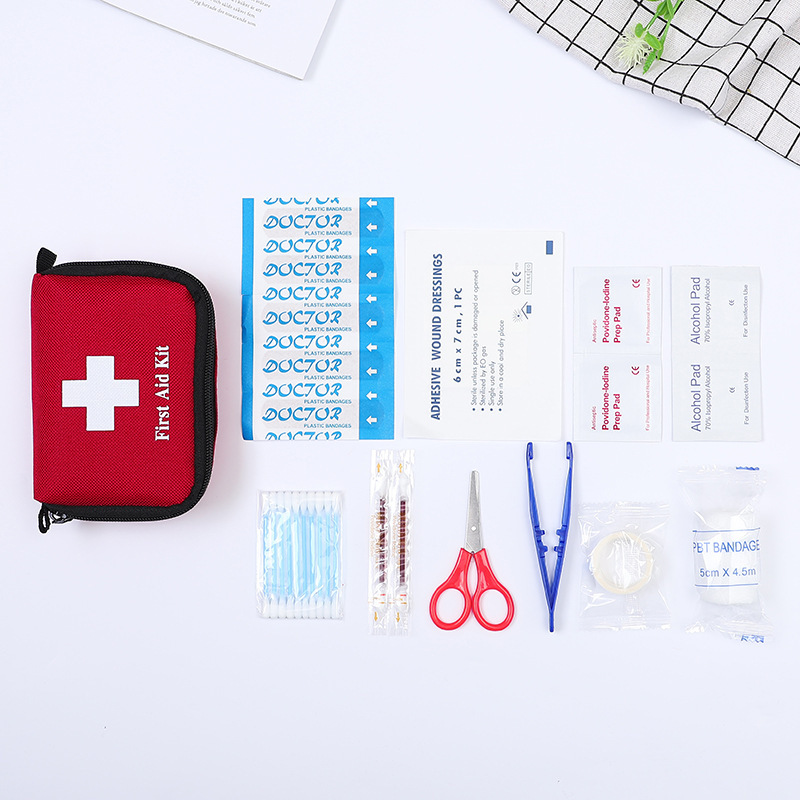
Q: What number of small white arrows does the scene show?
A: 10